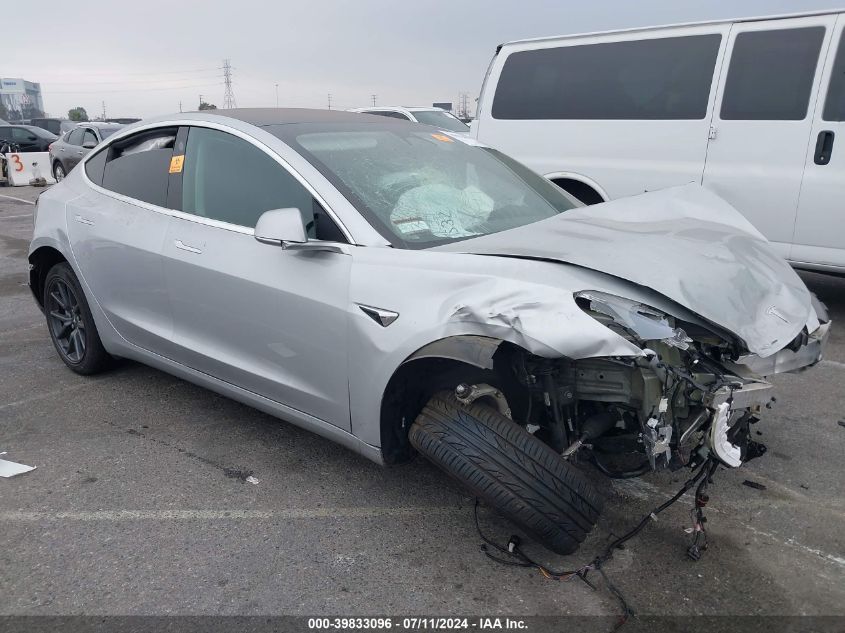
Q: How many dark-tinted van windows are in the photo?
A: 3